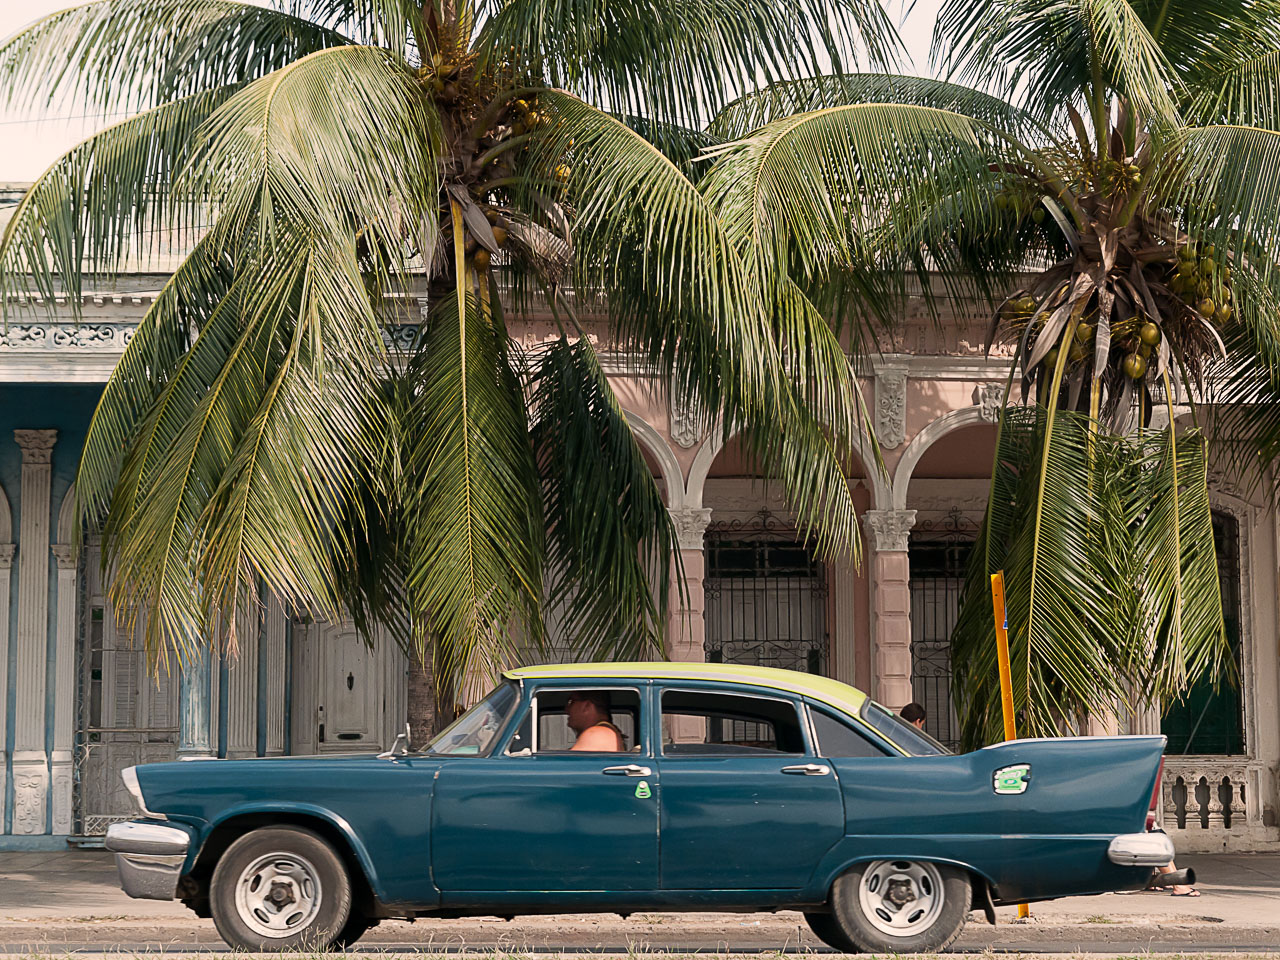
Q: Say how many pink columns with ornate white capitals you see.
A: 2